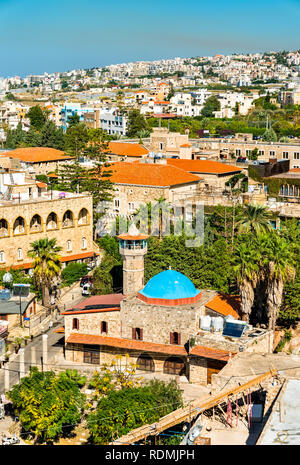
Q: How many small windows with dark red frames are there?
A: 4